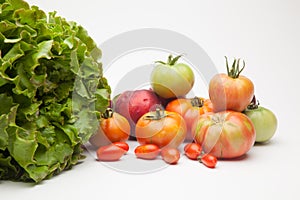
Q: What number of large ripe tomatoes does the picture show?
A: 5